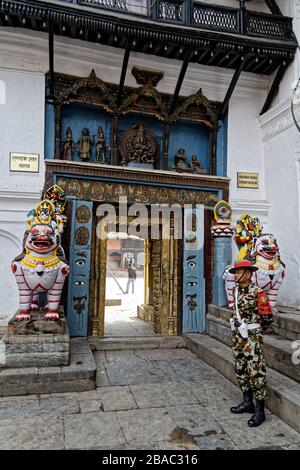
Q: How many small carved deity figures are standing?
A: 3